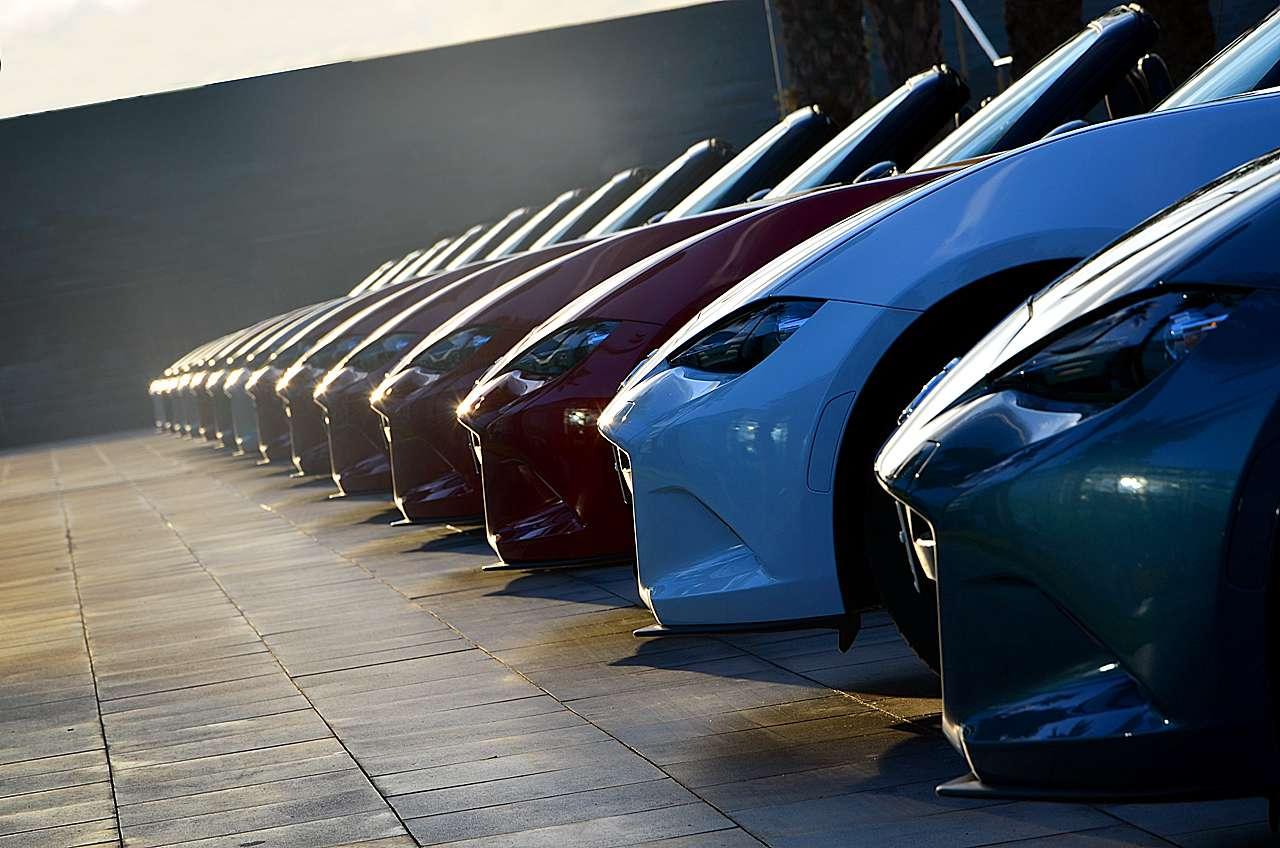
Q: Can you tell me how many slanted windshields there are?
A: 12